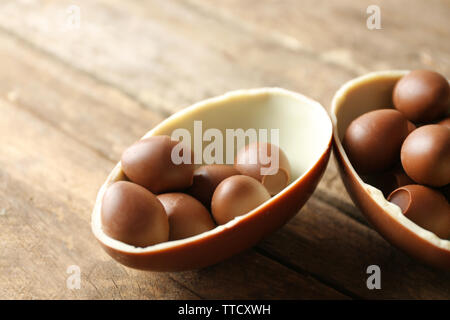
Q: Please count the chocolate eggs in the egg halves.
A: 12